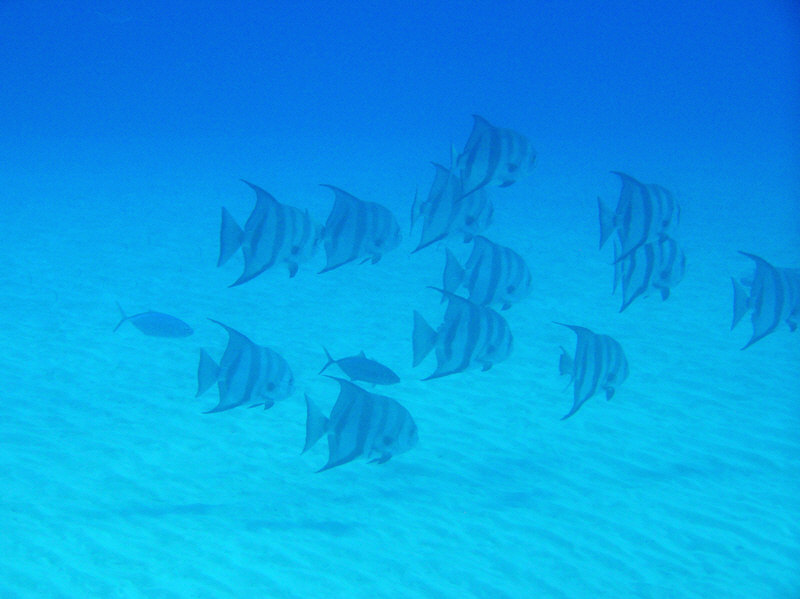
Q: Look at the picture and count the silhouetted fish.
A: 14